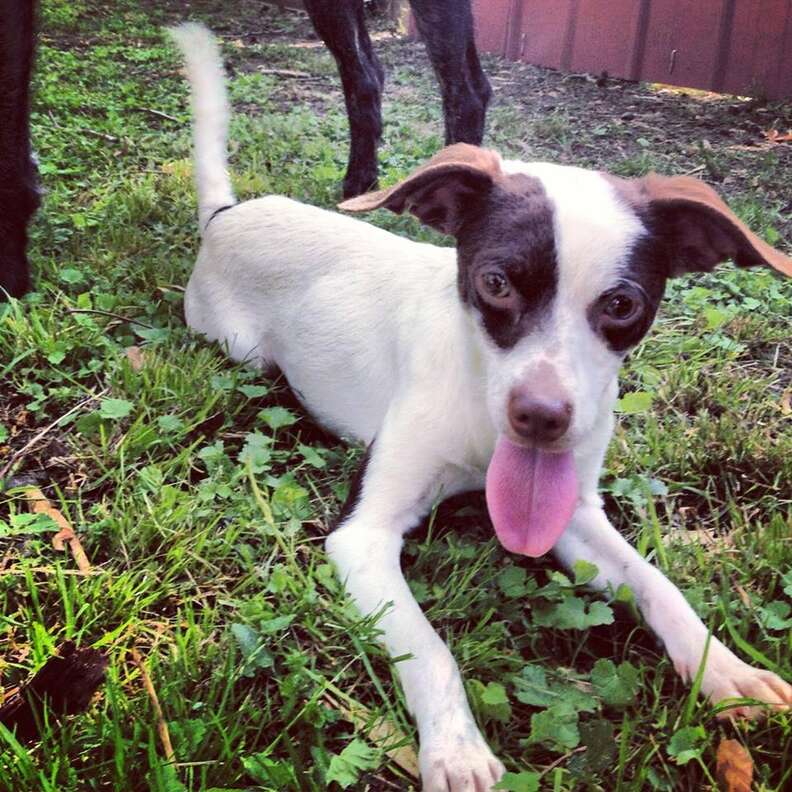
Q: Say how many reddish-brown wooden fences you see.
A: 1